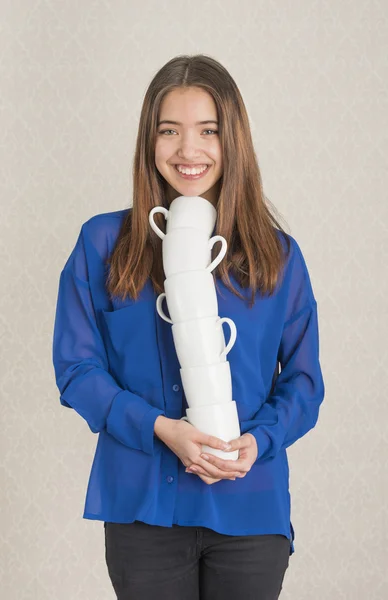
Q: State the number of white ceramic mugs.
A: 6